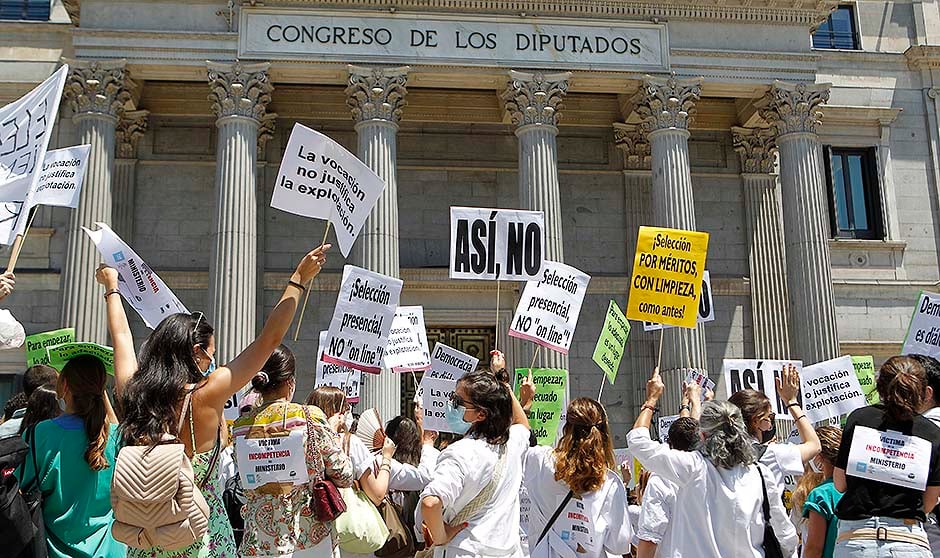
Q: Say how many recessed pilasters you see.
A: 4